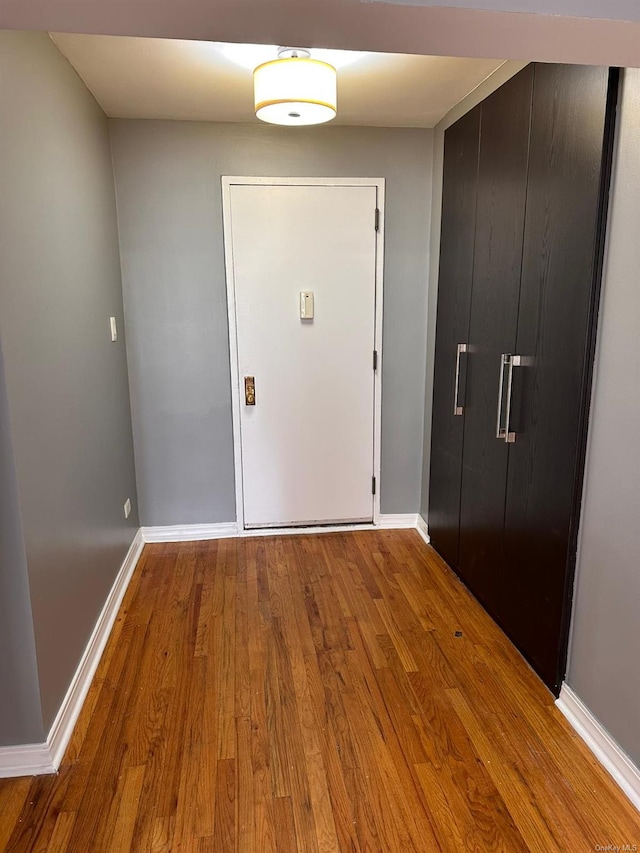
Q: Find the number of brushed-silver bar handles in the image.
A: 3